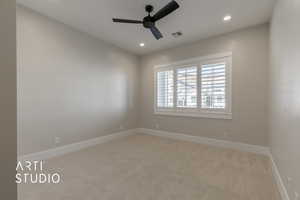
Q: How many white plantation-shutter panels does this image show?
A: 3